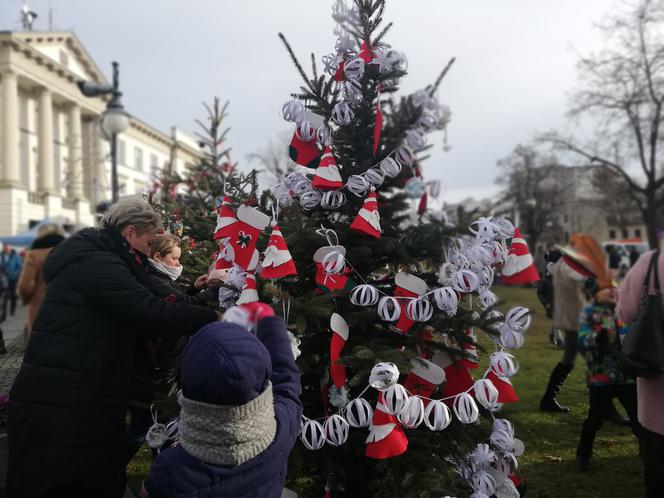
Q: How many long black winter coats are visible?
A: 1